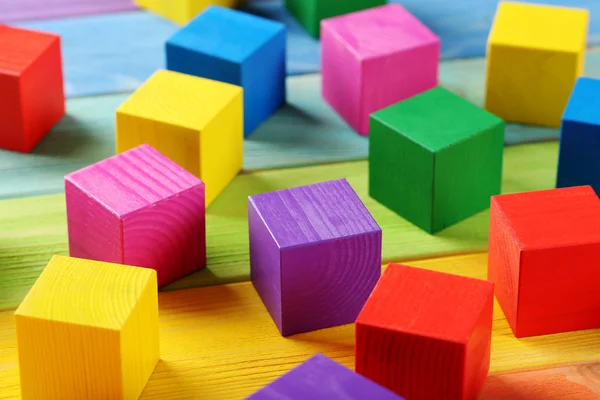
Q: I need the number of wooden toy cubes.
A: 15